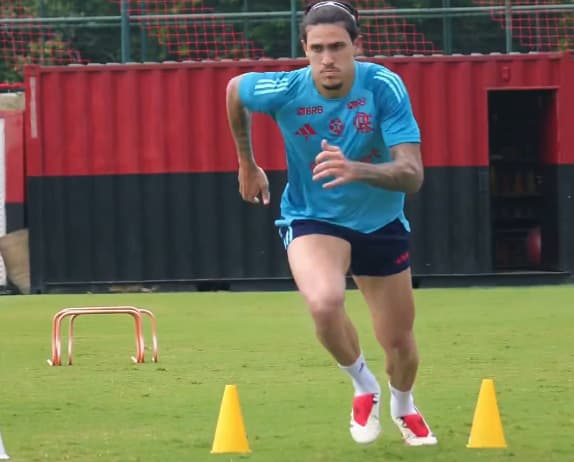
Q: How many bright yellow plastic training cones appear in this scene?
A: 2